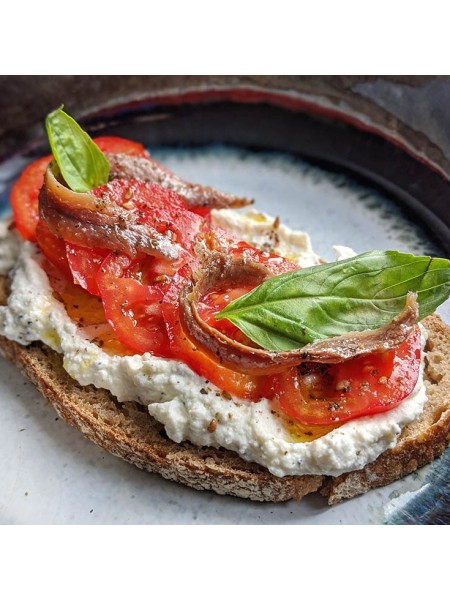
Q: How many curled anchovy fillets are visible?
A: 2